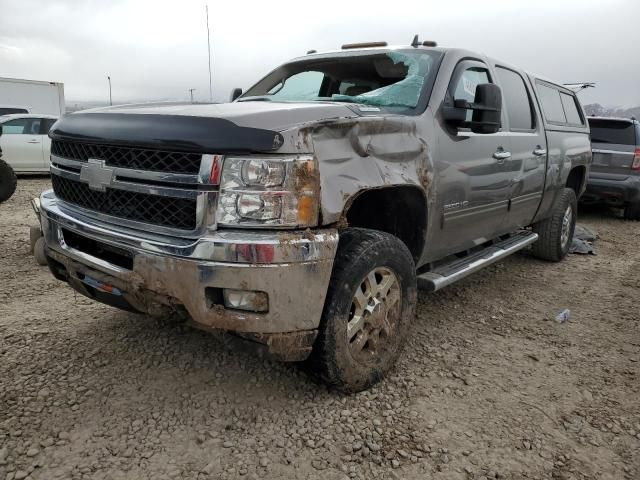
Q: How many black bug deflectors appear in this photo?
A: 1